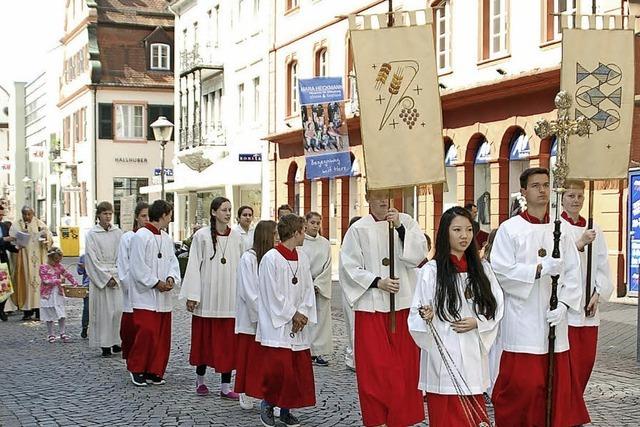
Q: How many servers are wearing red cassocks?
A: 9